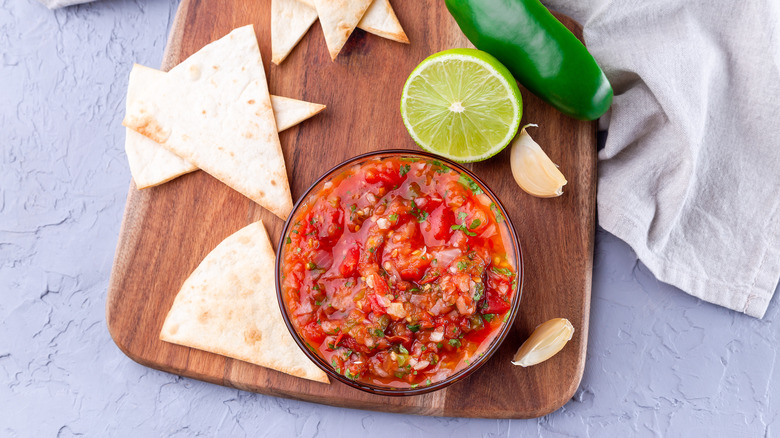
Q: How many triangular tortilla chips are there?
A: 6